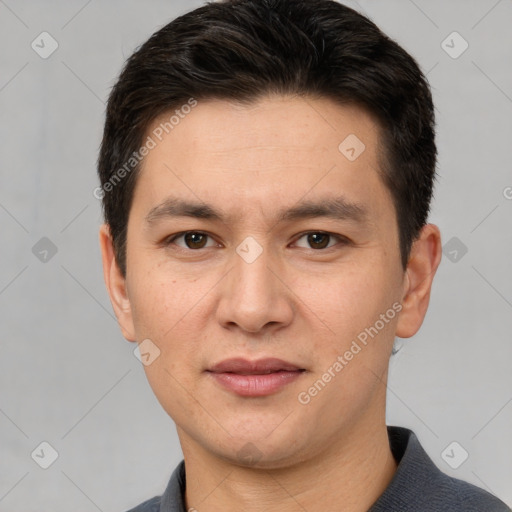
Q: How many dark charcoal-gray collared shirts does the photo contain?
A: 1